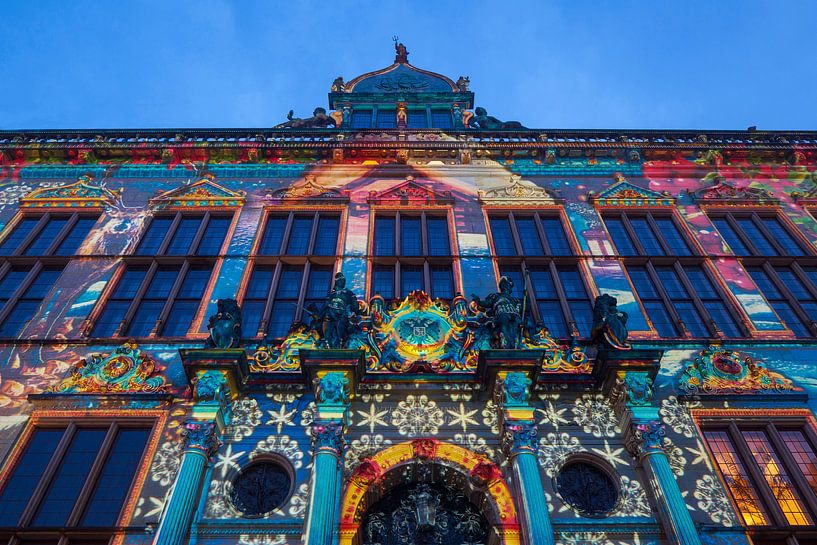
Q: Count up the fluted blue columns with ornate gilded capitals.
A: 4